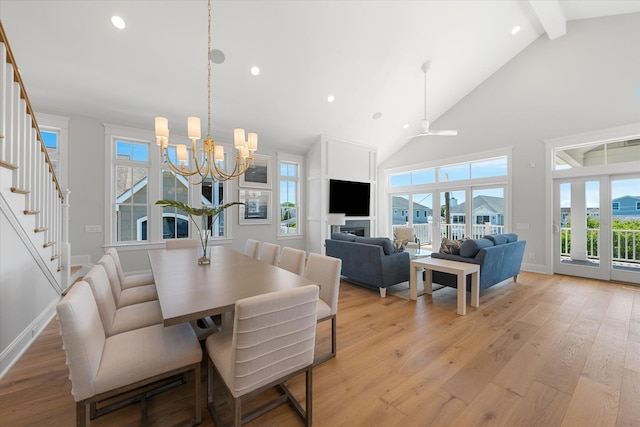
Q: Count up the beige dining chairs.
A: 10